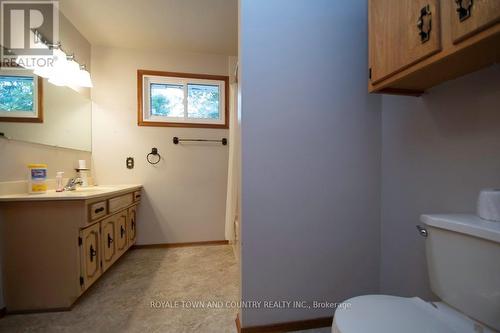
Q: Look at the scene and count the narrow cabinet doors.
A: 4